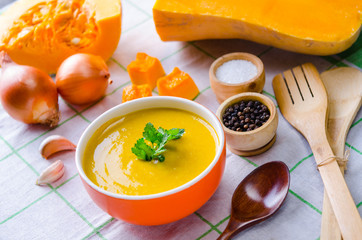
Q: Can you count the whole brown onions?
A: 2